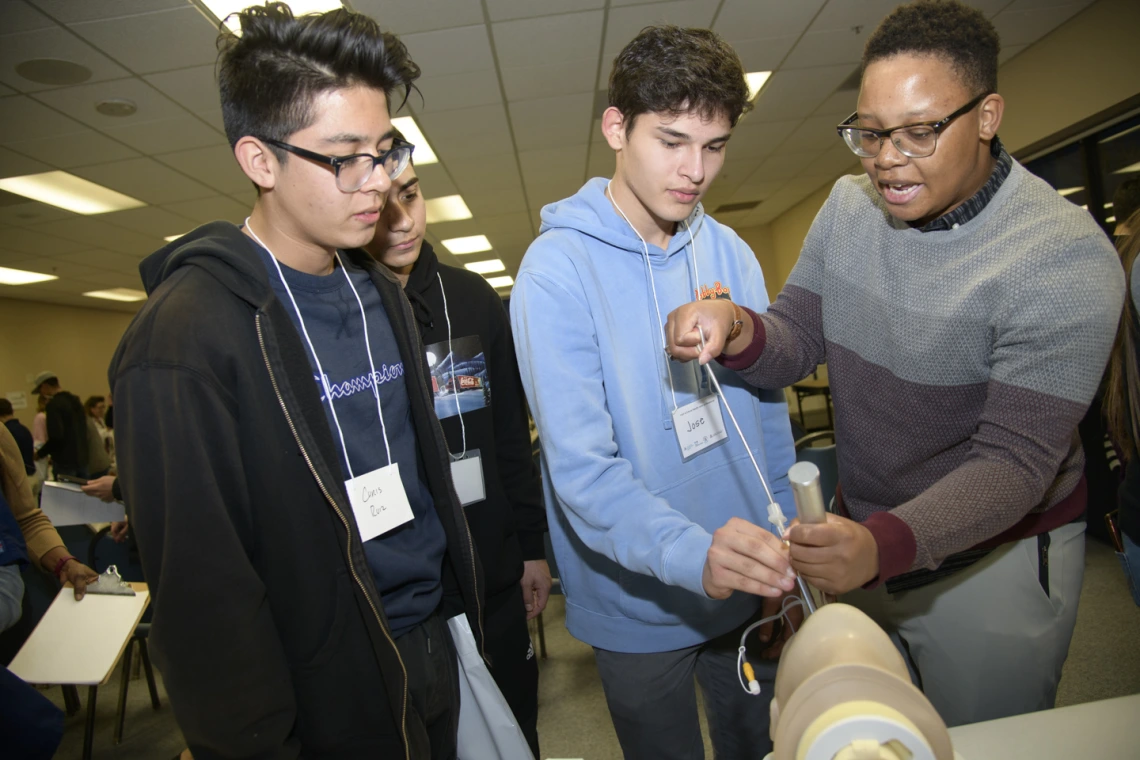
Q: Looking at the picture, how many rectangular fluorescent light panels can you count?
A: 11